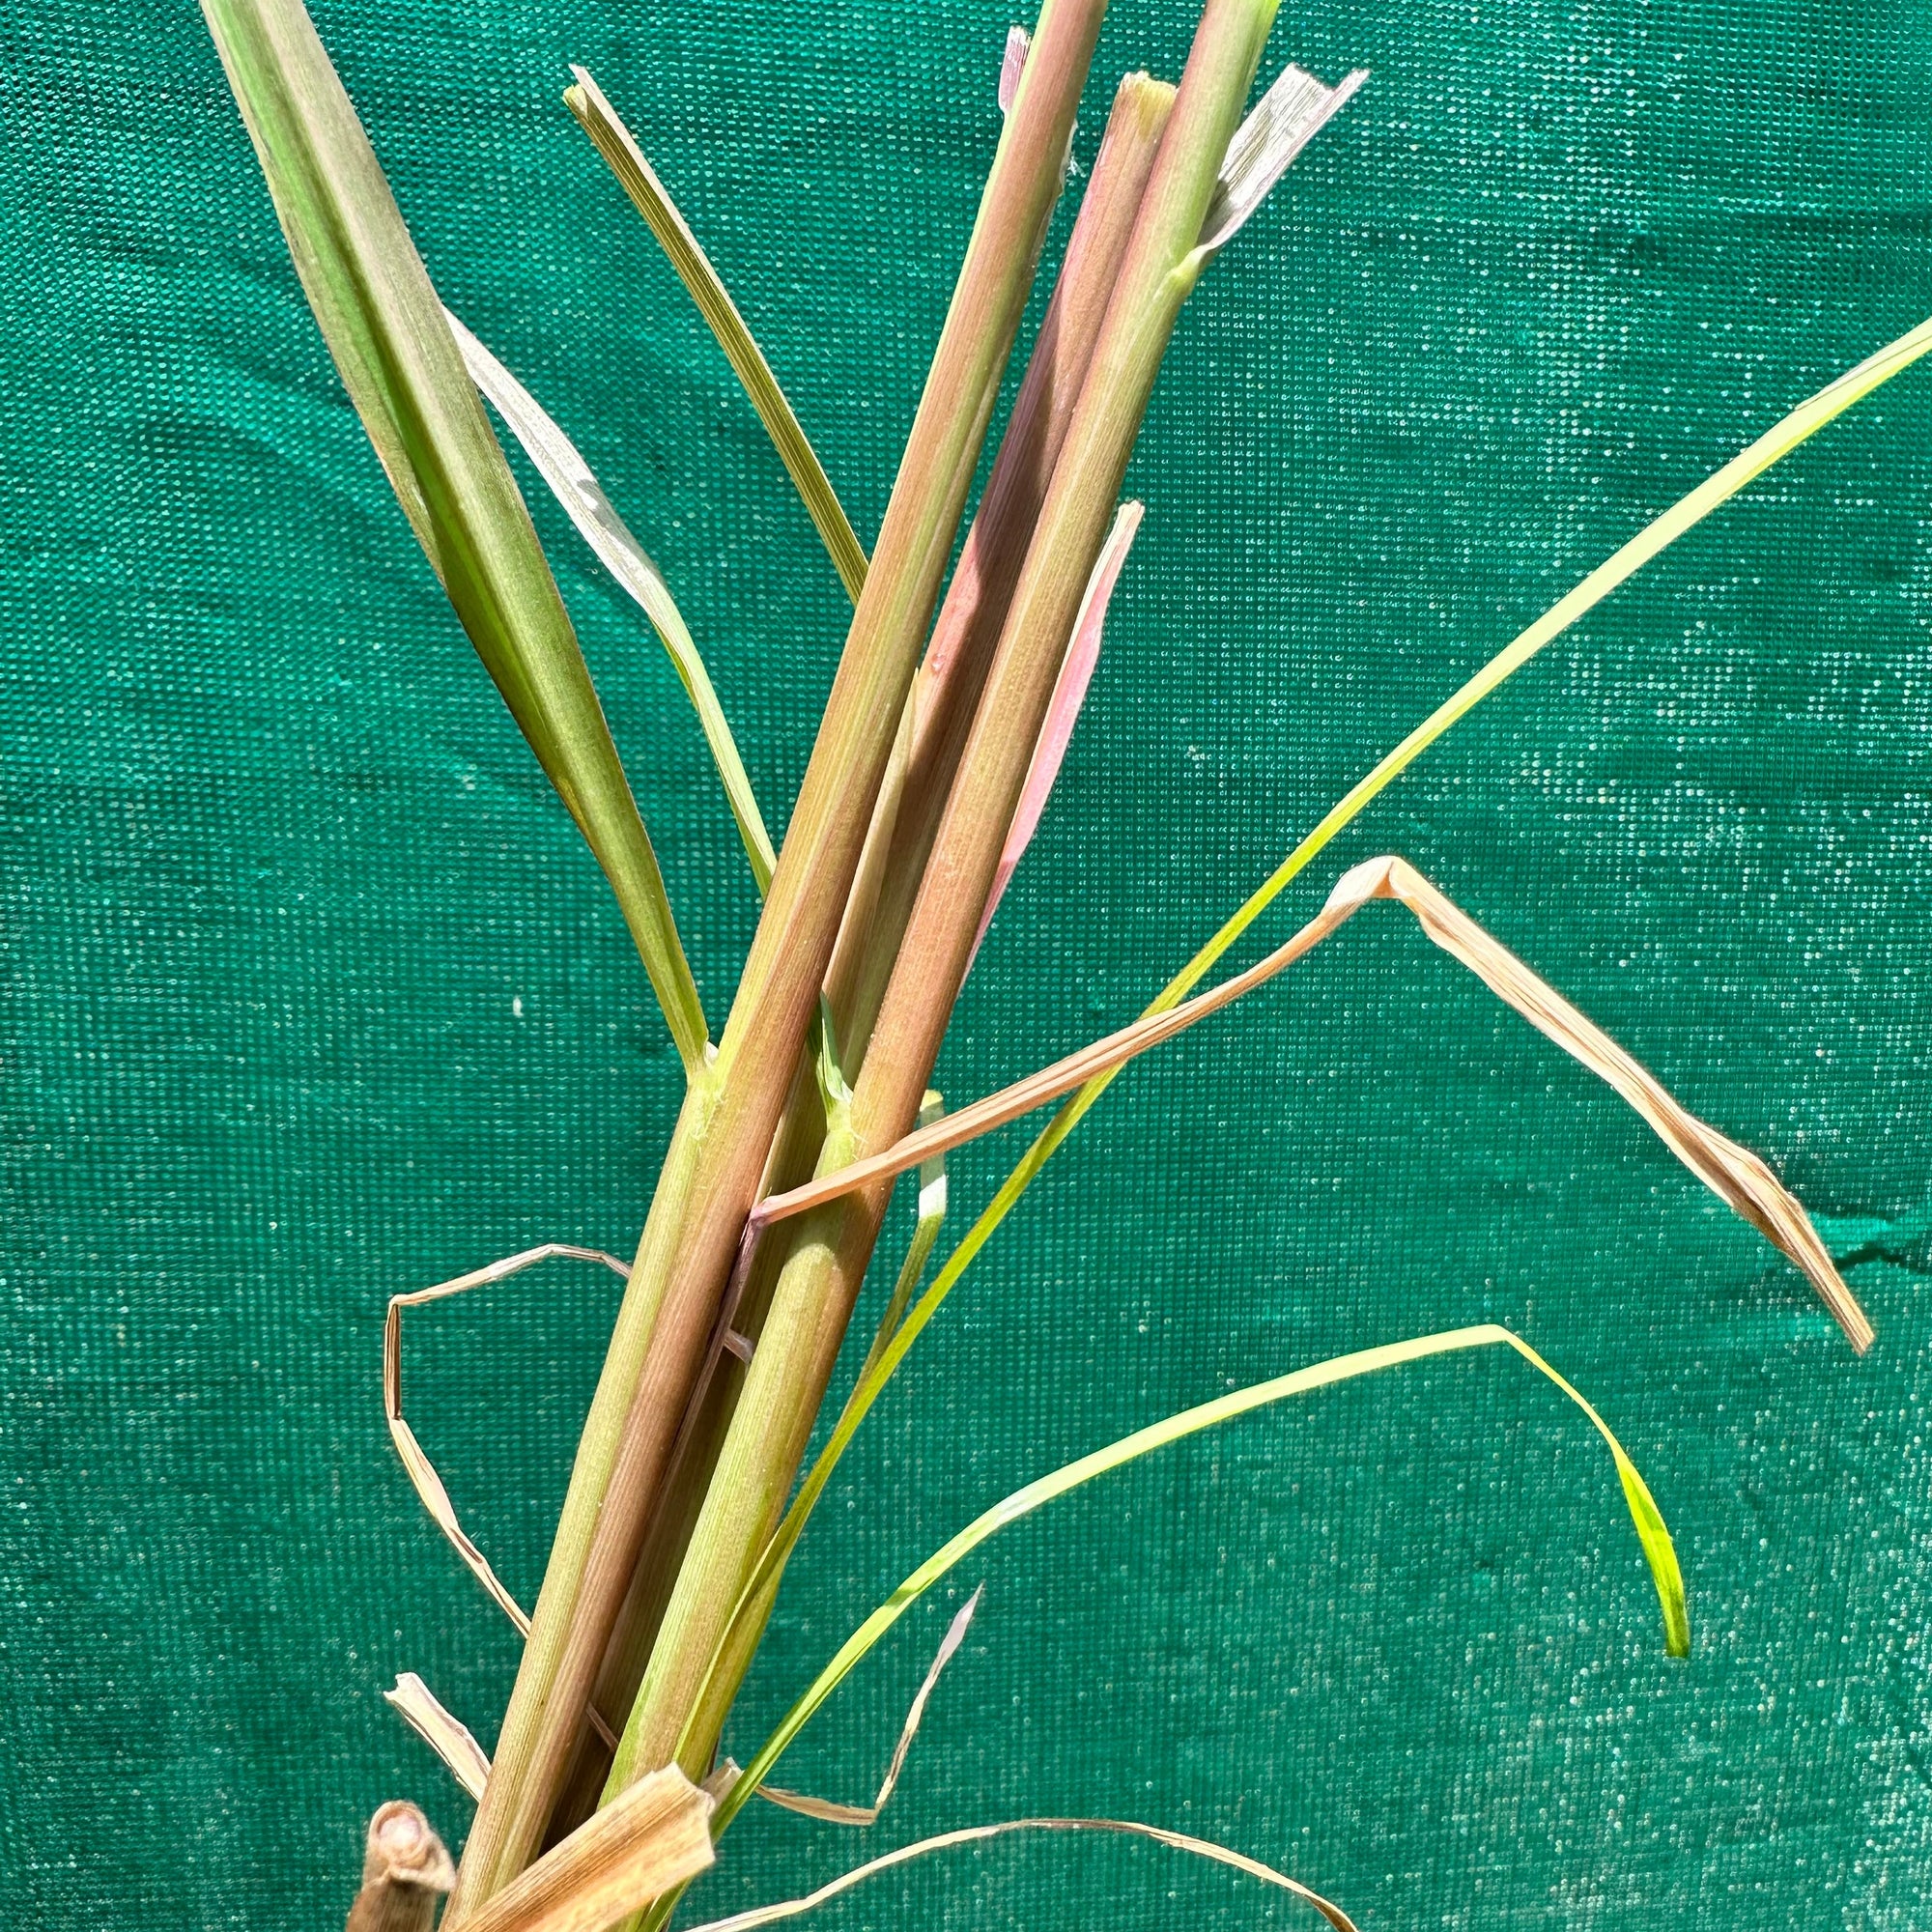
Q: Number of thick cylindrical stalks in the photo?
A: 3